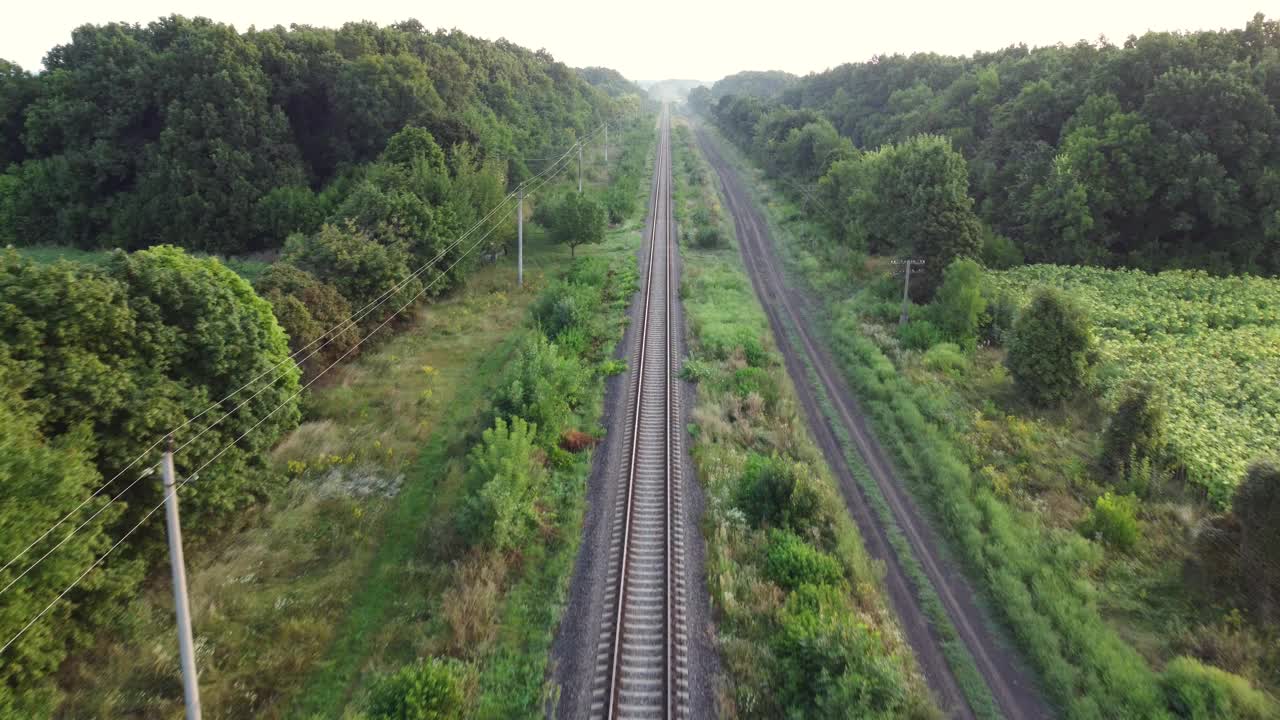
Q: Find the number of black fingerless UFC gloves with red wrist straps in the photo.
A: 0